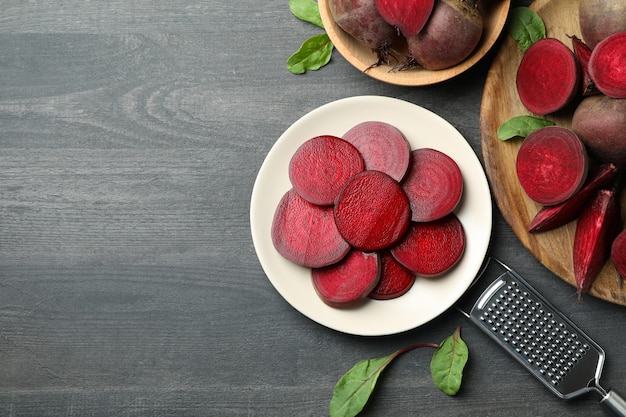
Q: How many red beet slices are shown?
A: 8